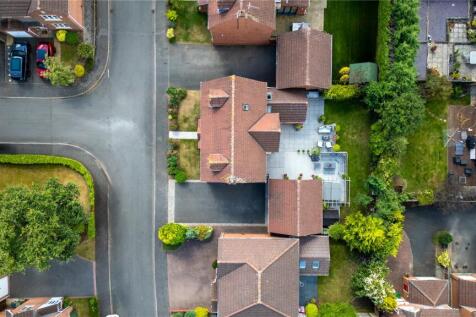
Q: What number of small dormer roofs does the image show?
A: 2